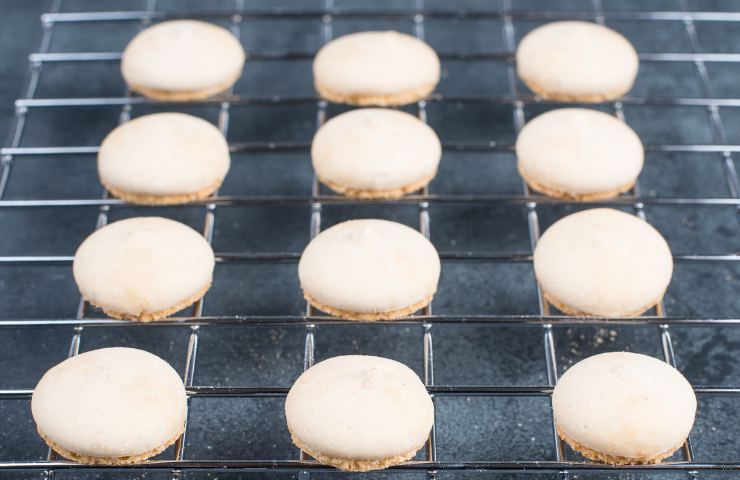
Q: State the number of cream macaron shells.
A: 12